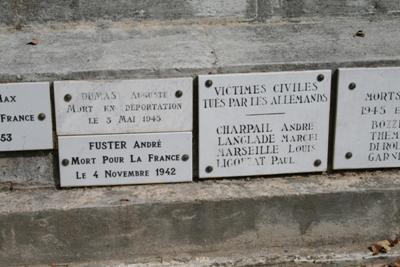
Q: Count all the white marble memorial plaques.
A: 5